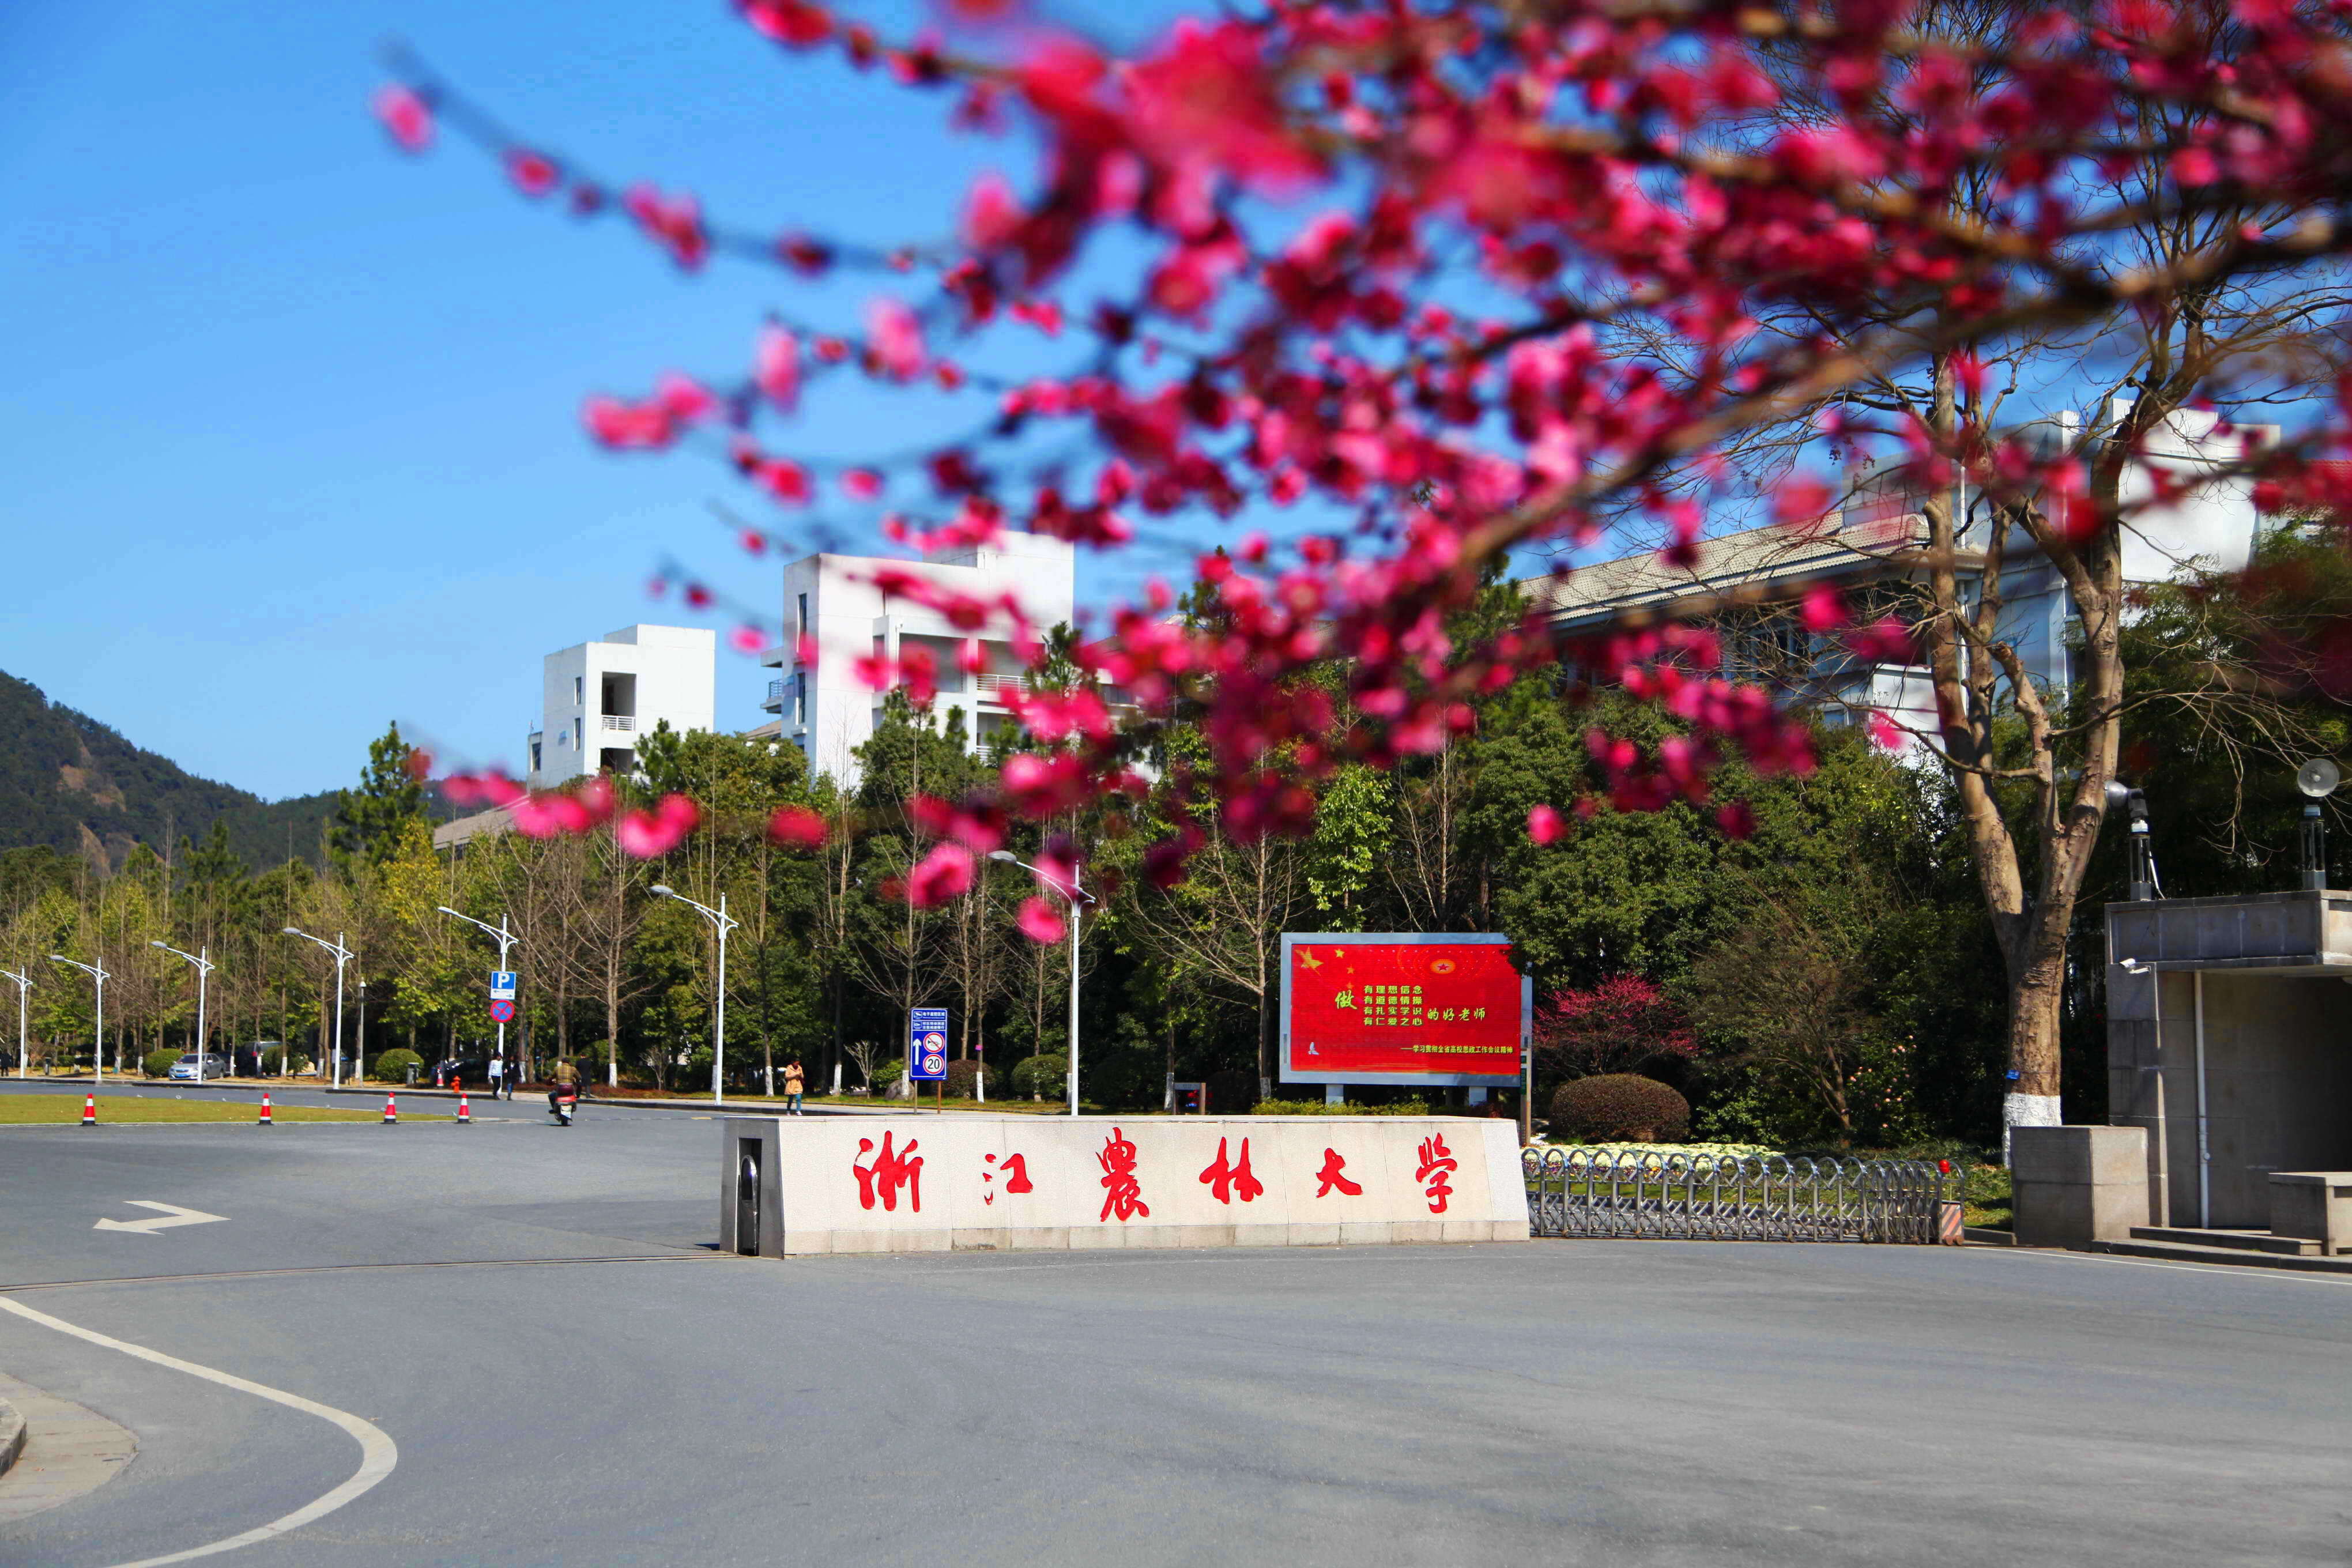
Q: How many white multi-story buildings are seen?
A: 3